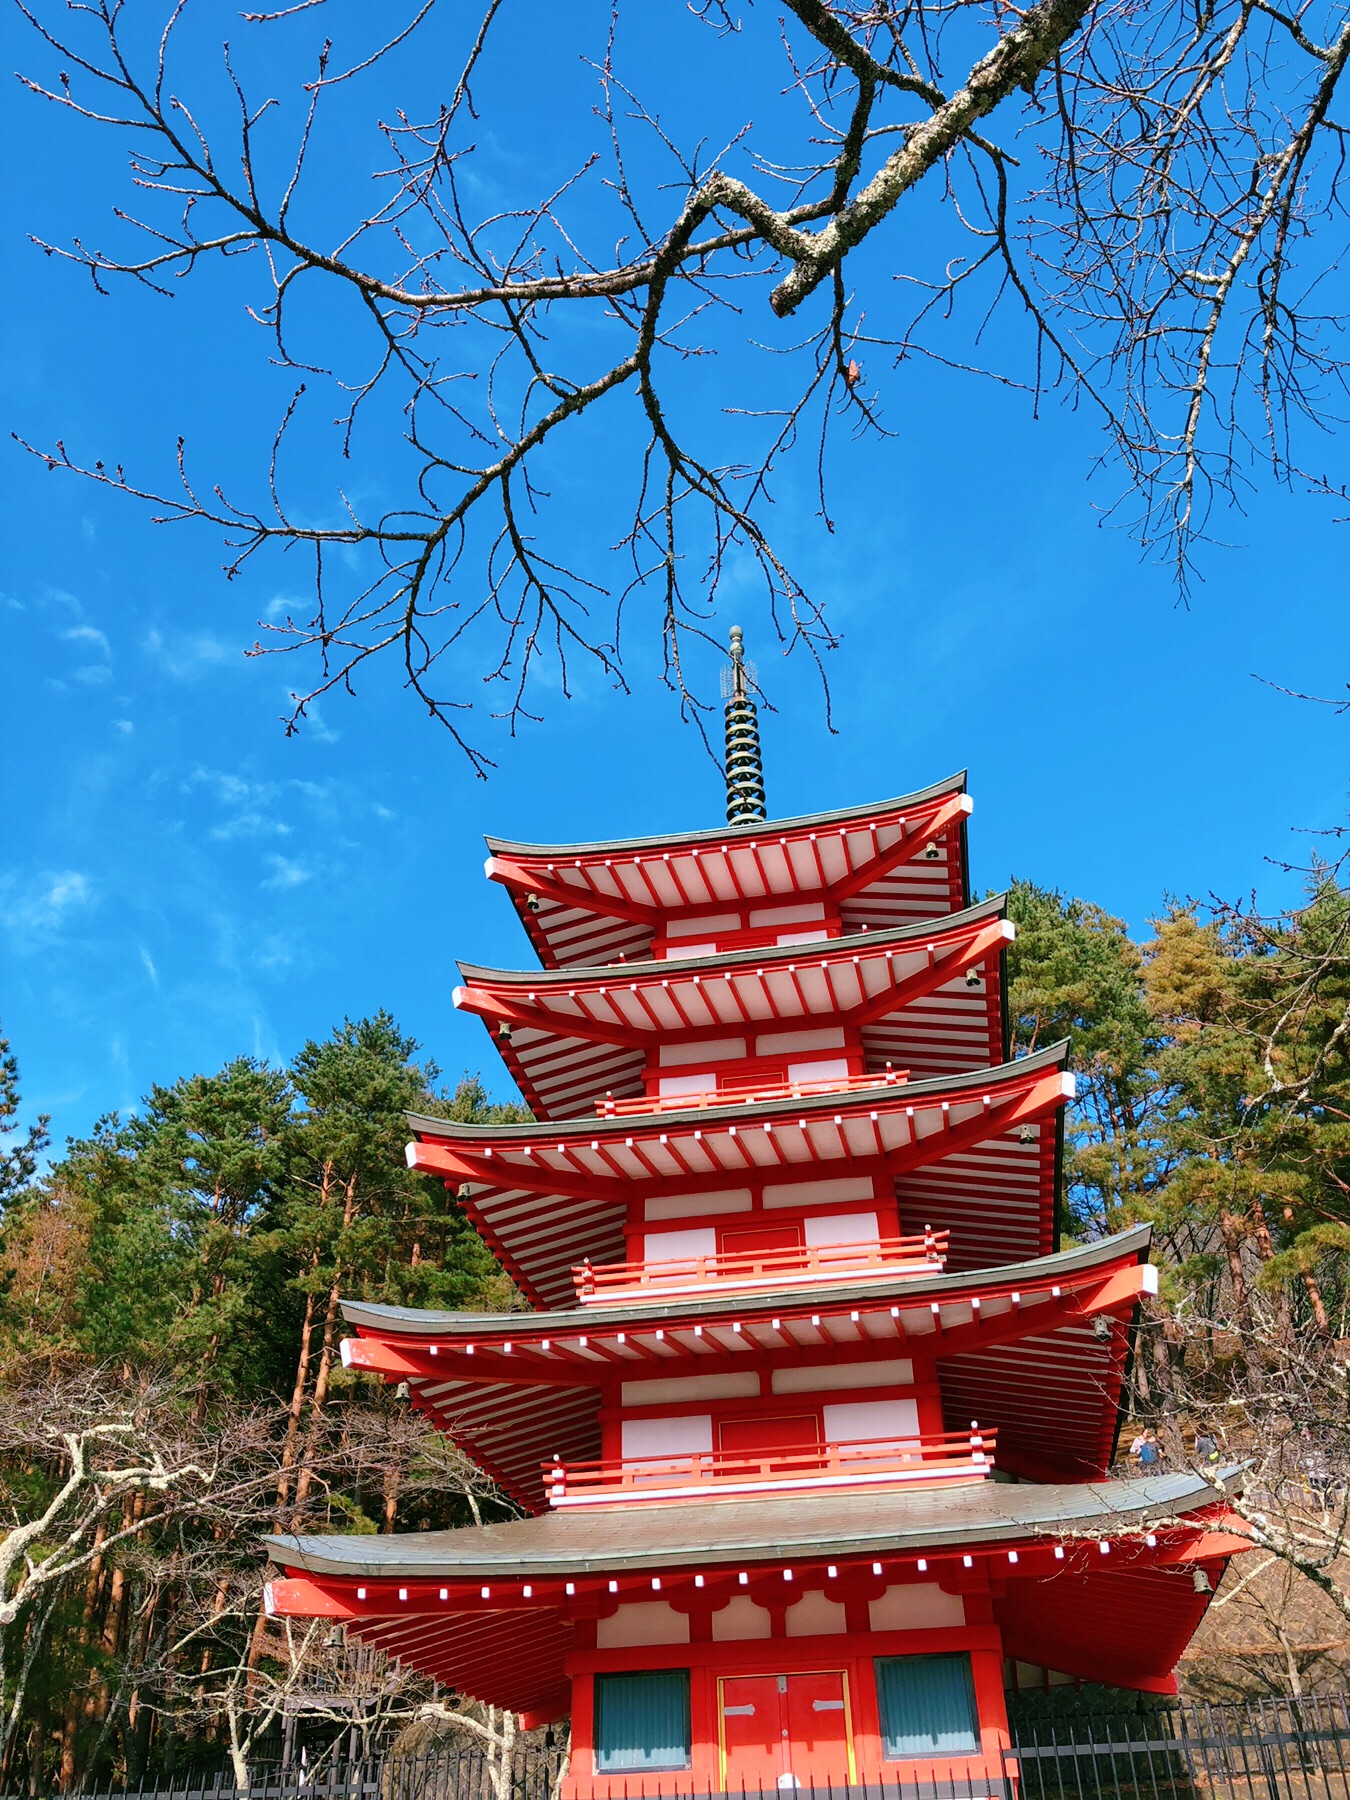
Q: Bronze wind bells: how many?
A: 10